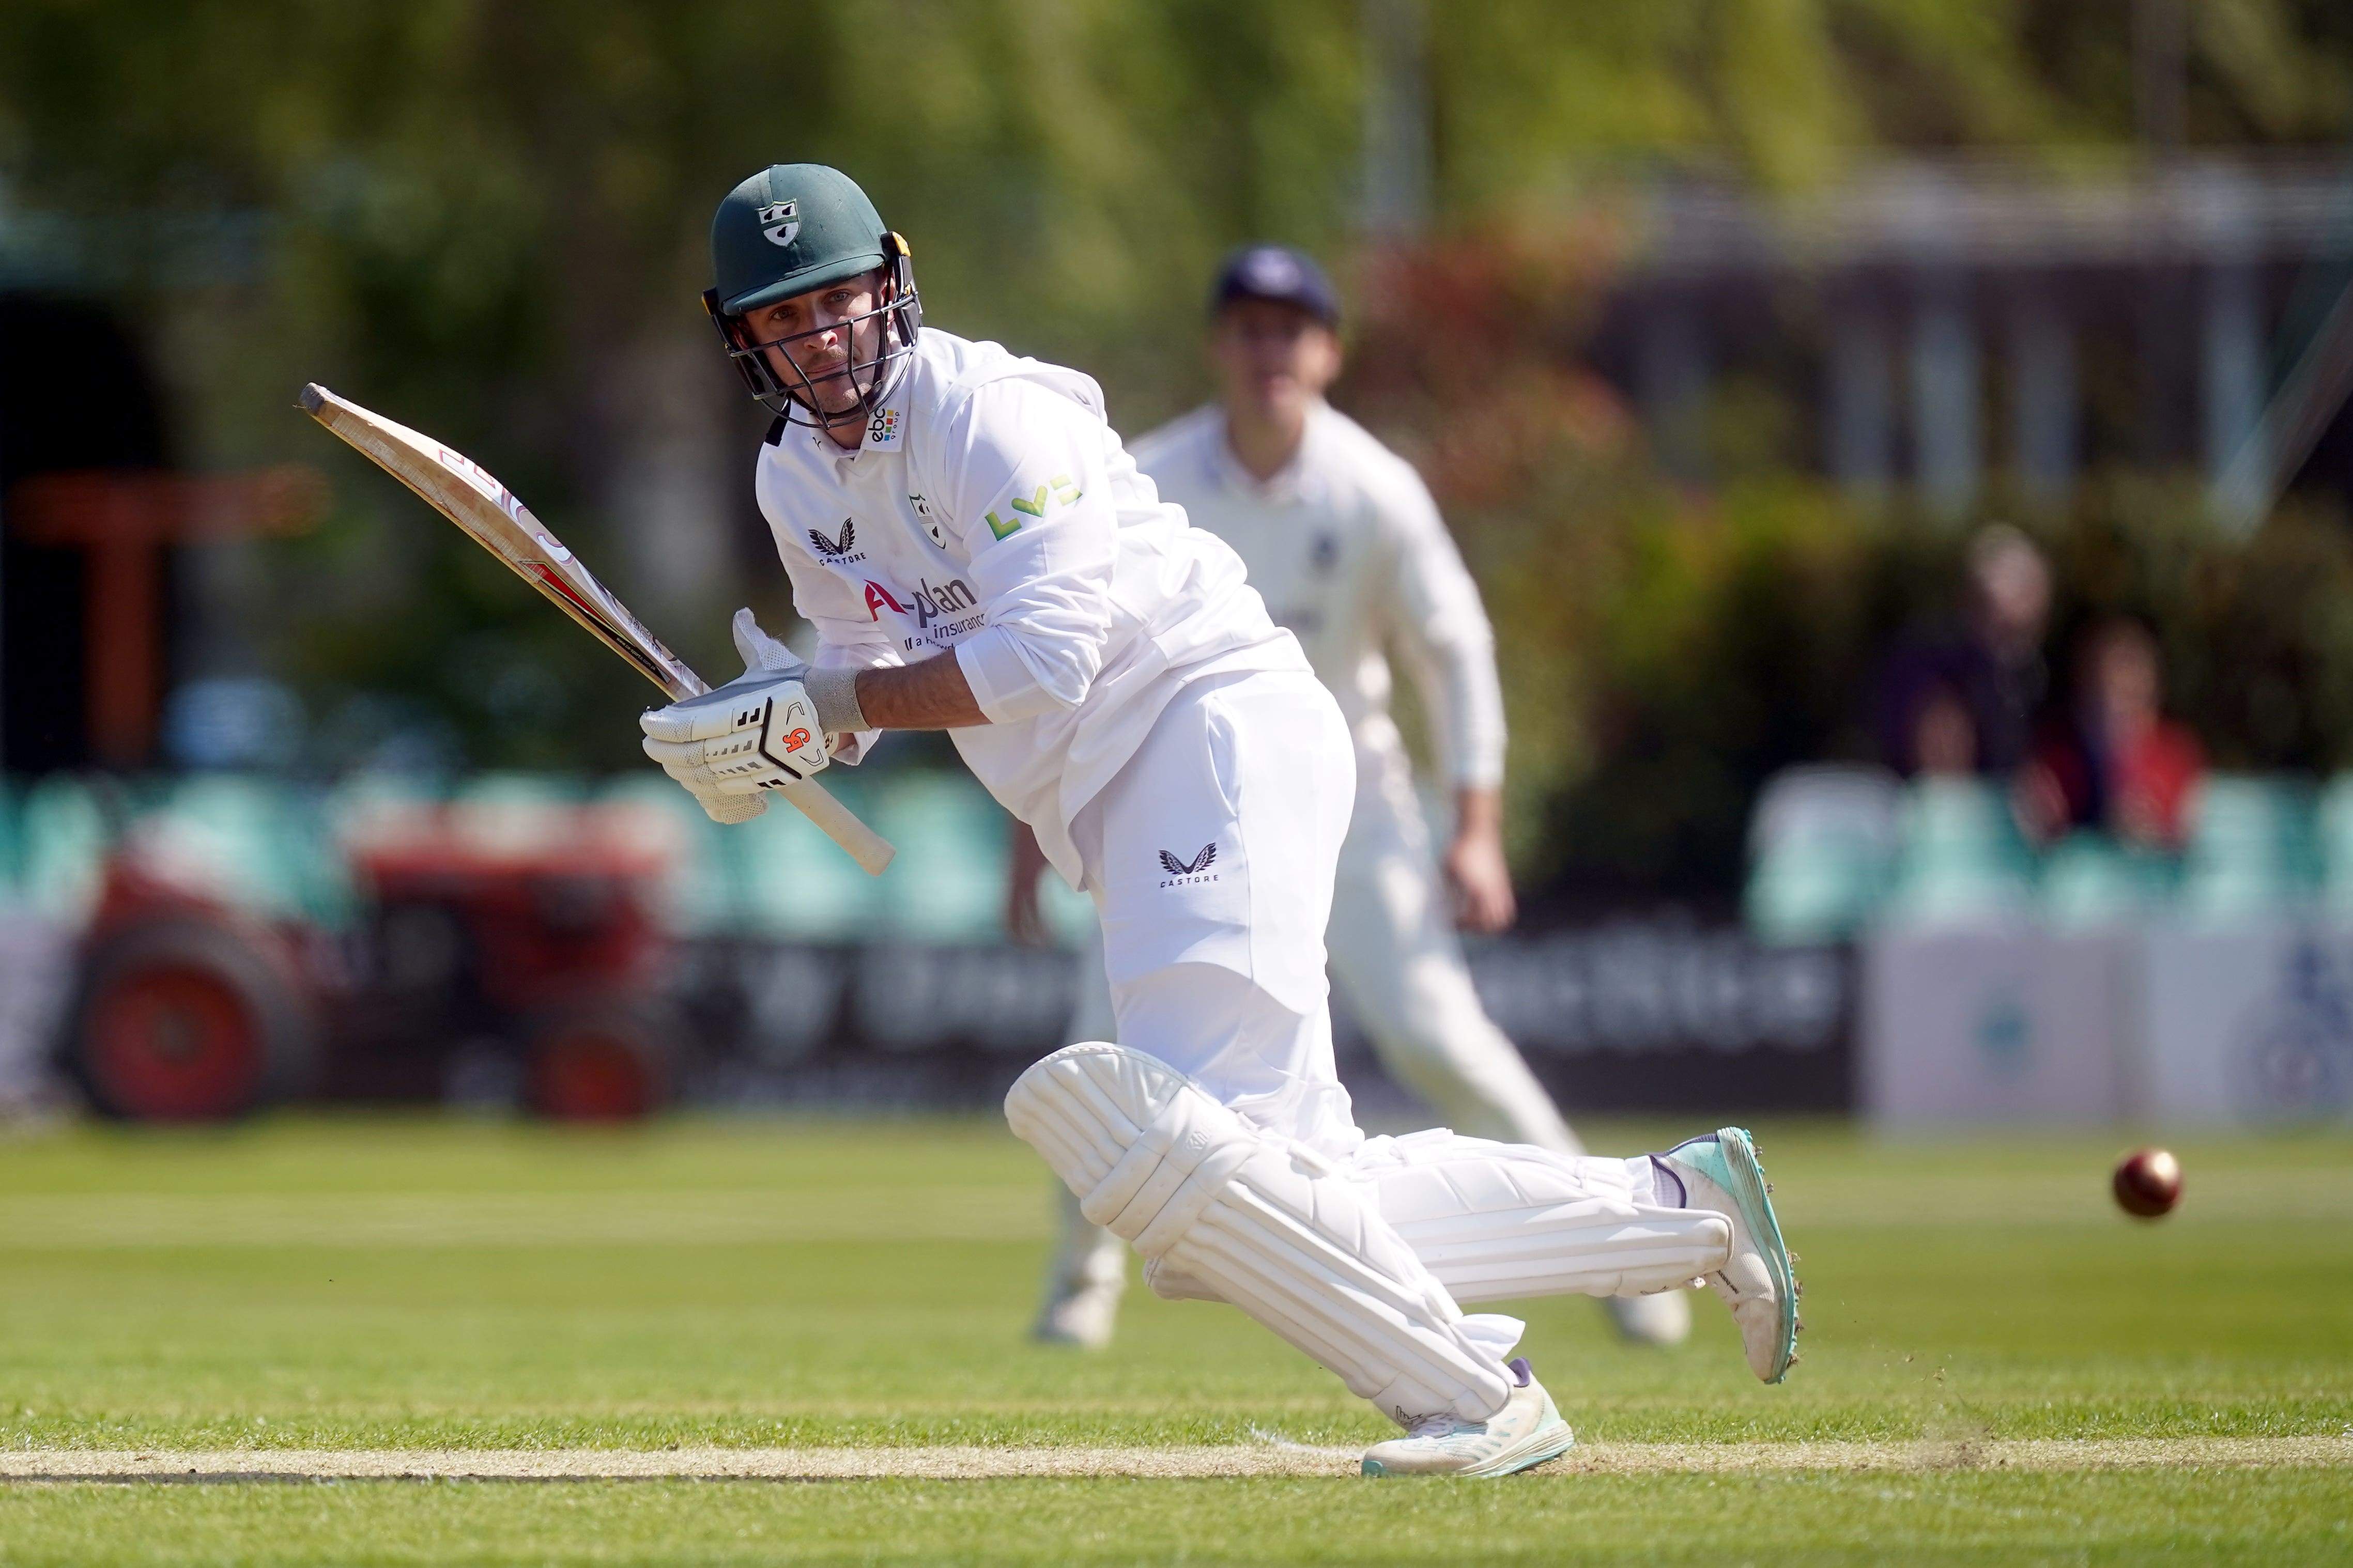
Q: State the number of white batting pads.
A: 2